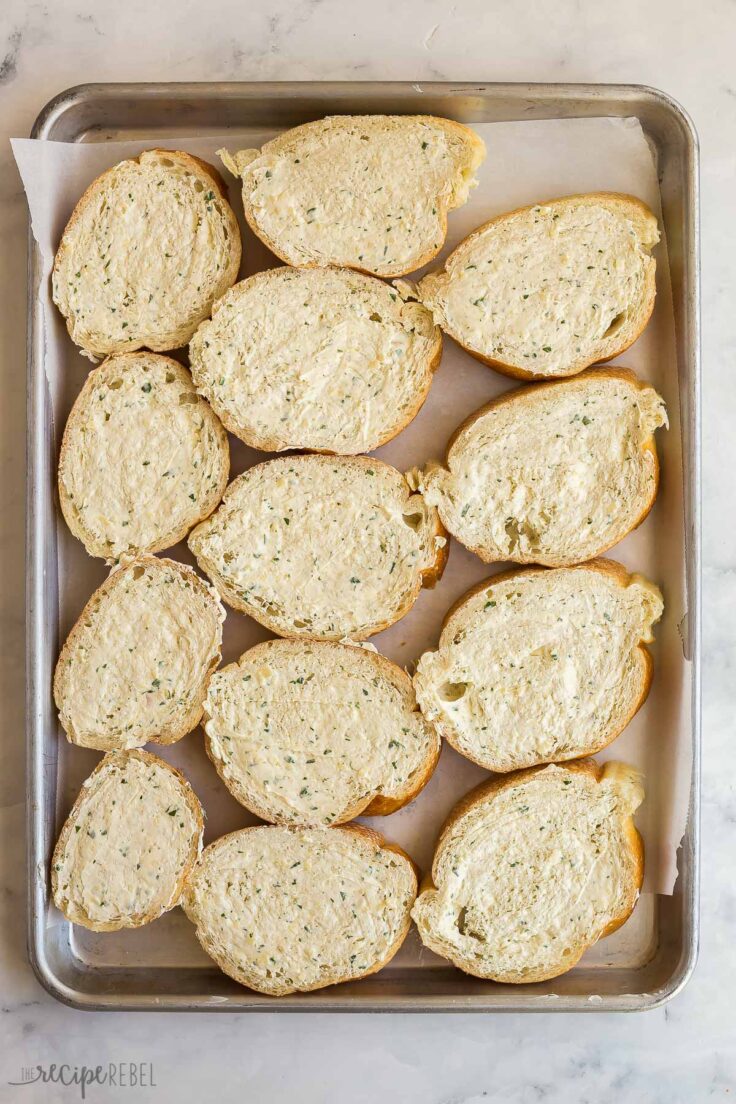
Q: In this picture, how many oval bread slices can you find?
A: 13